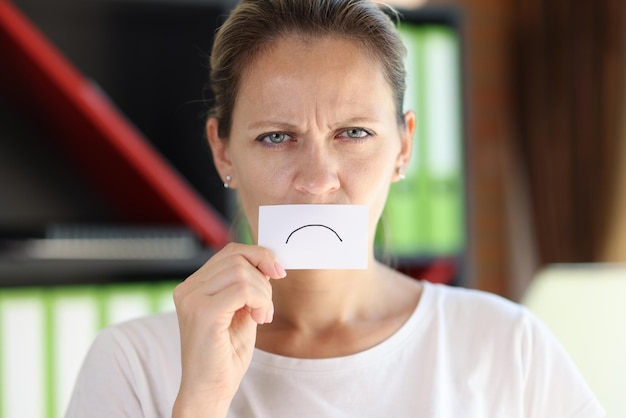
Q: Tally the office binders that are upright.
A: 6